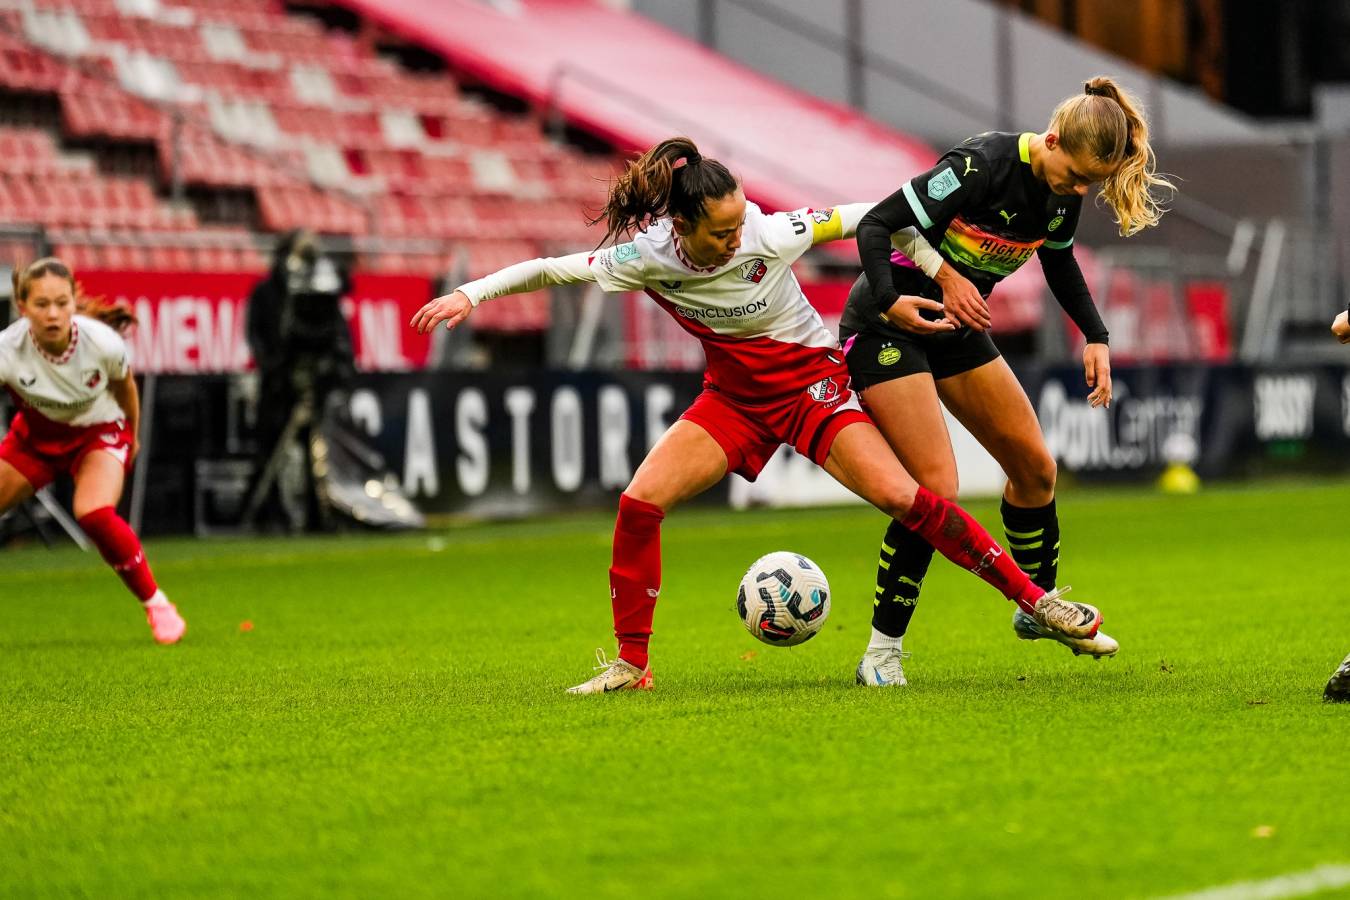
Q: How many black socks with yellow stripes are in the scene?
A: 2